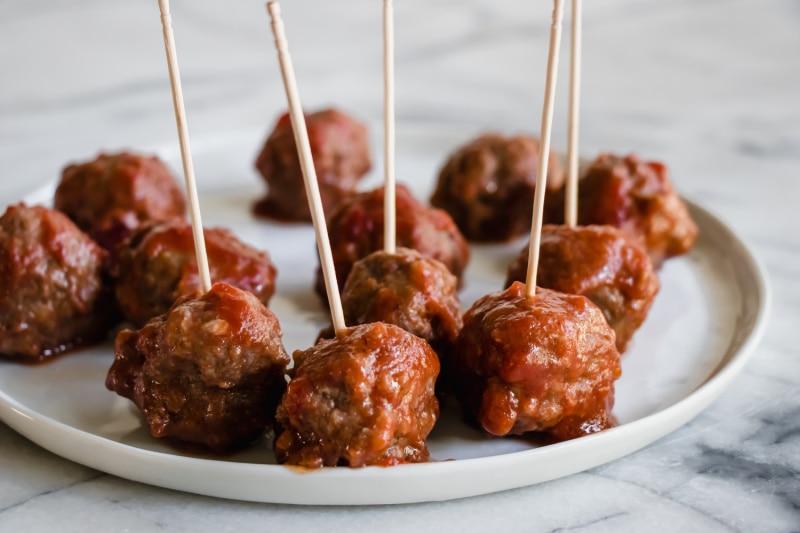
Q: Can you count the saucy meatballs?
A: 12